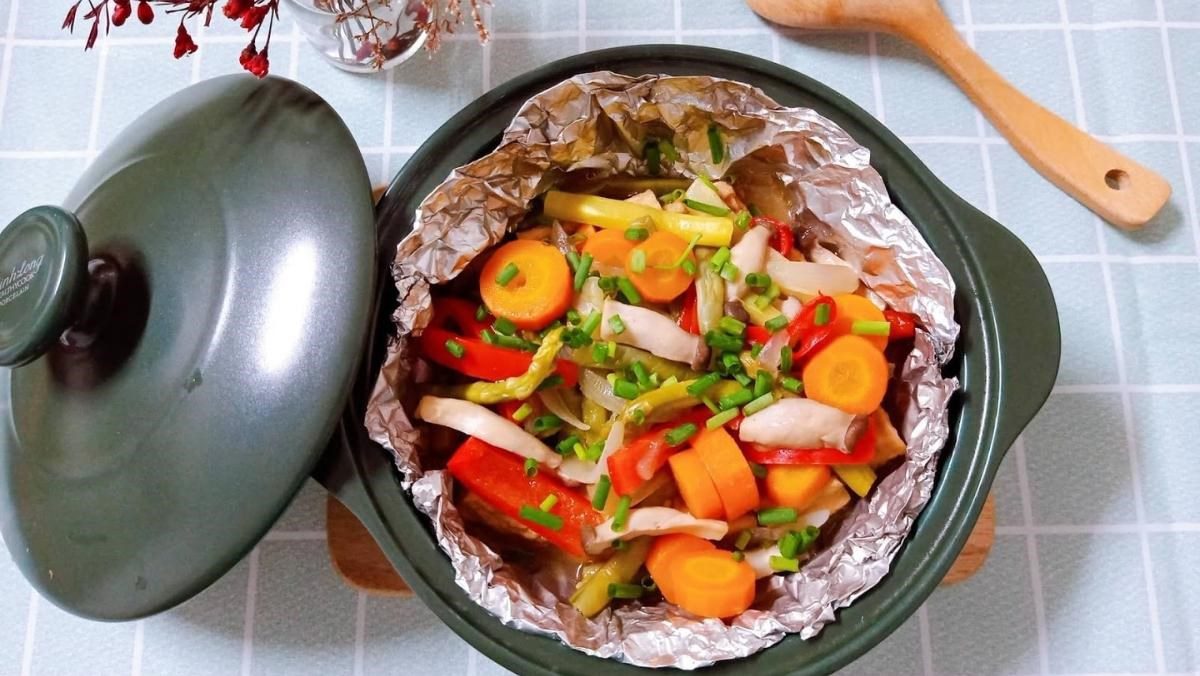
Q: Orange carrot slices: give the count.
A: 10